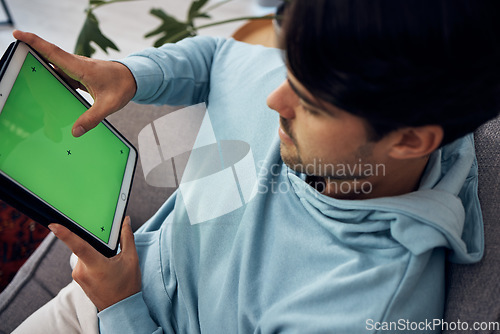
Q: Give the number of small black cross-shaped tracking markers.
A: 4